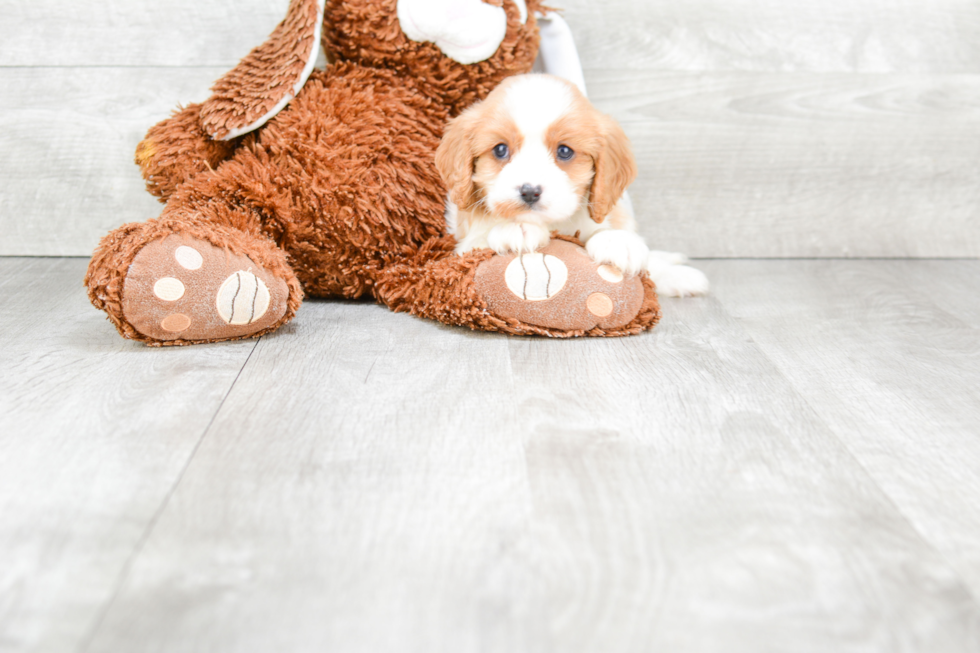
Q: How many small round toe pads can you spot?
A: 5